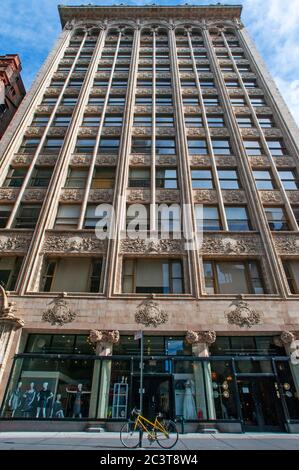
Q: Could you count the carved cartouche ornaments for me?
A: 3